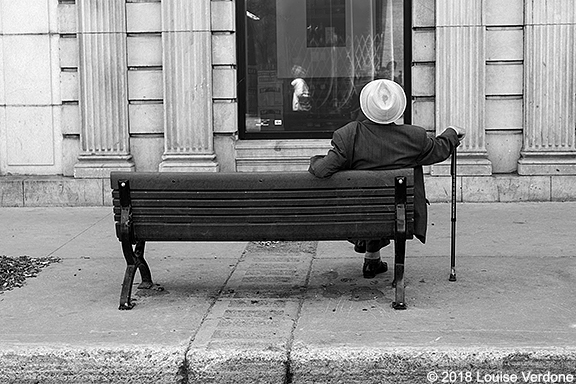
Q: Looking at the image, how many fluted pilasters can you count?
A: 4